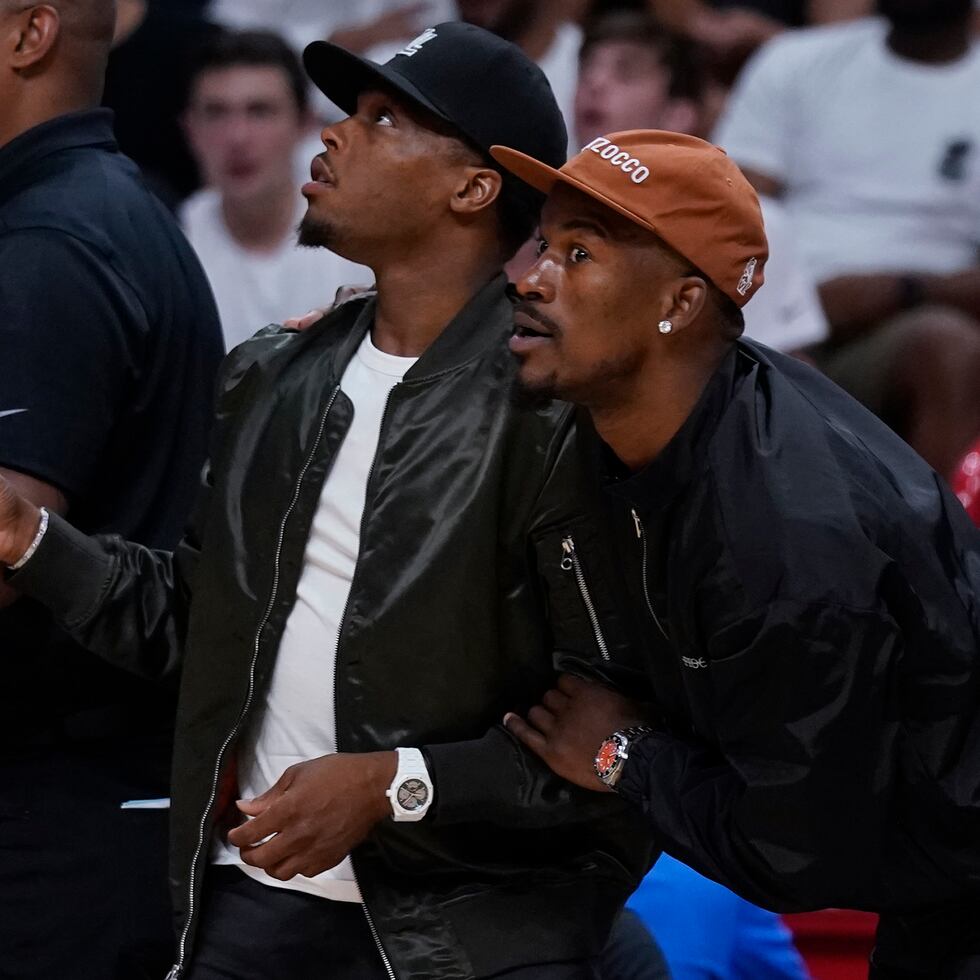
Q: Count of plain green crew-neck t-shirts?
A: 0